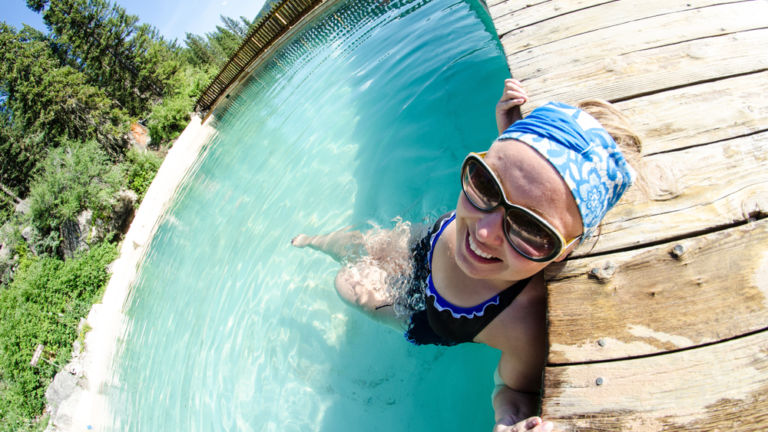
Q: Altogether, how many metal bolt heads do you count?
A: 4